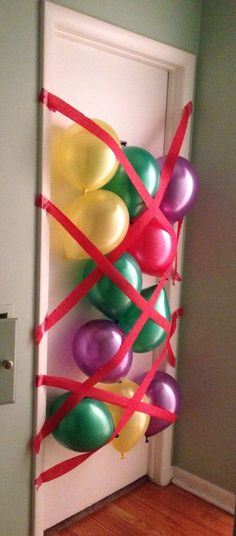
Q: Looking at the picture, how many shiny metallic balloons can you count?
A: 11